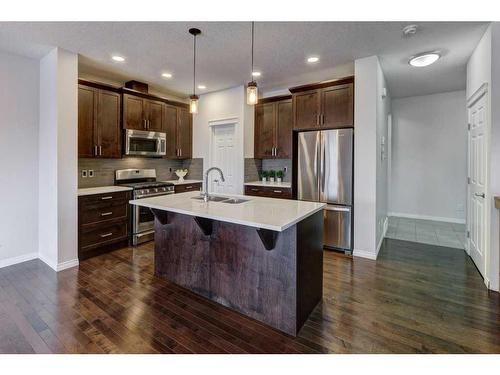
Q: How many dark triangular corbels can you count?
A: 3